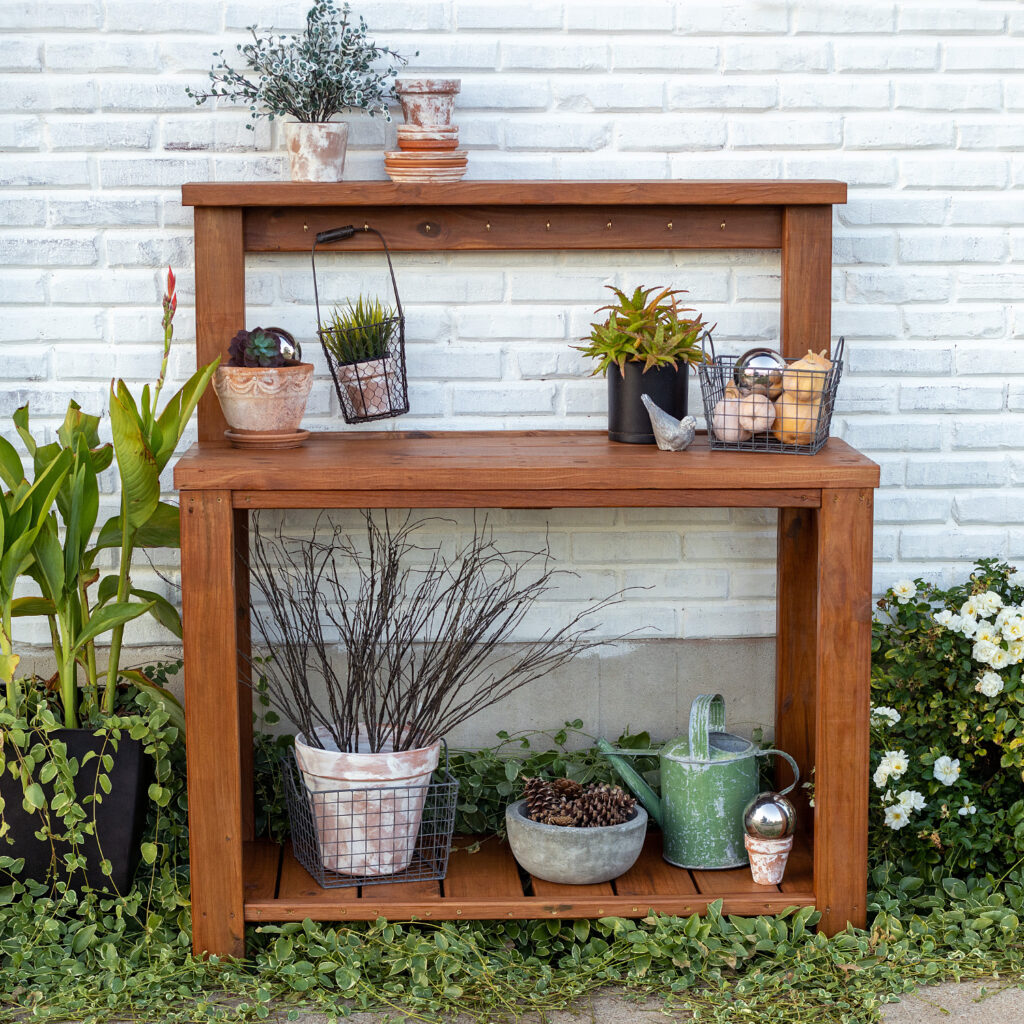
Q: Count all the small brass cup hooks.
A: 8